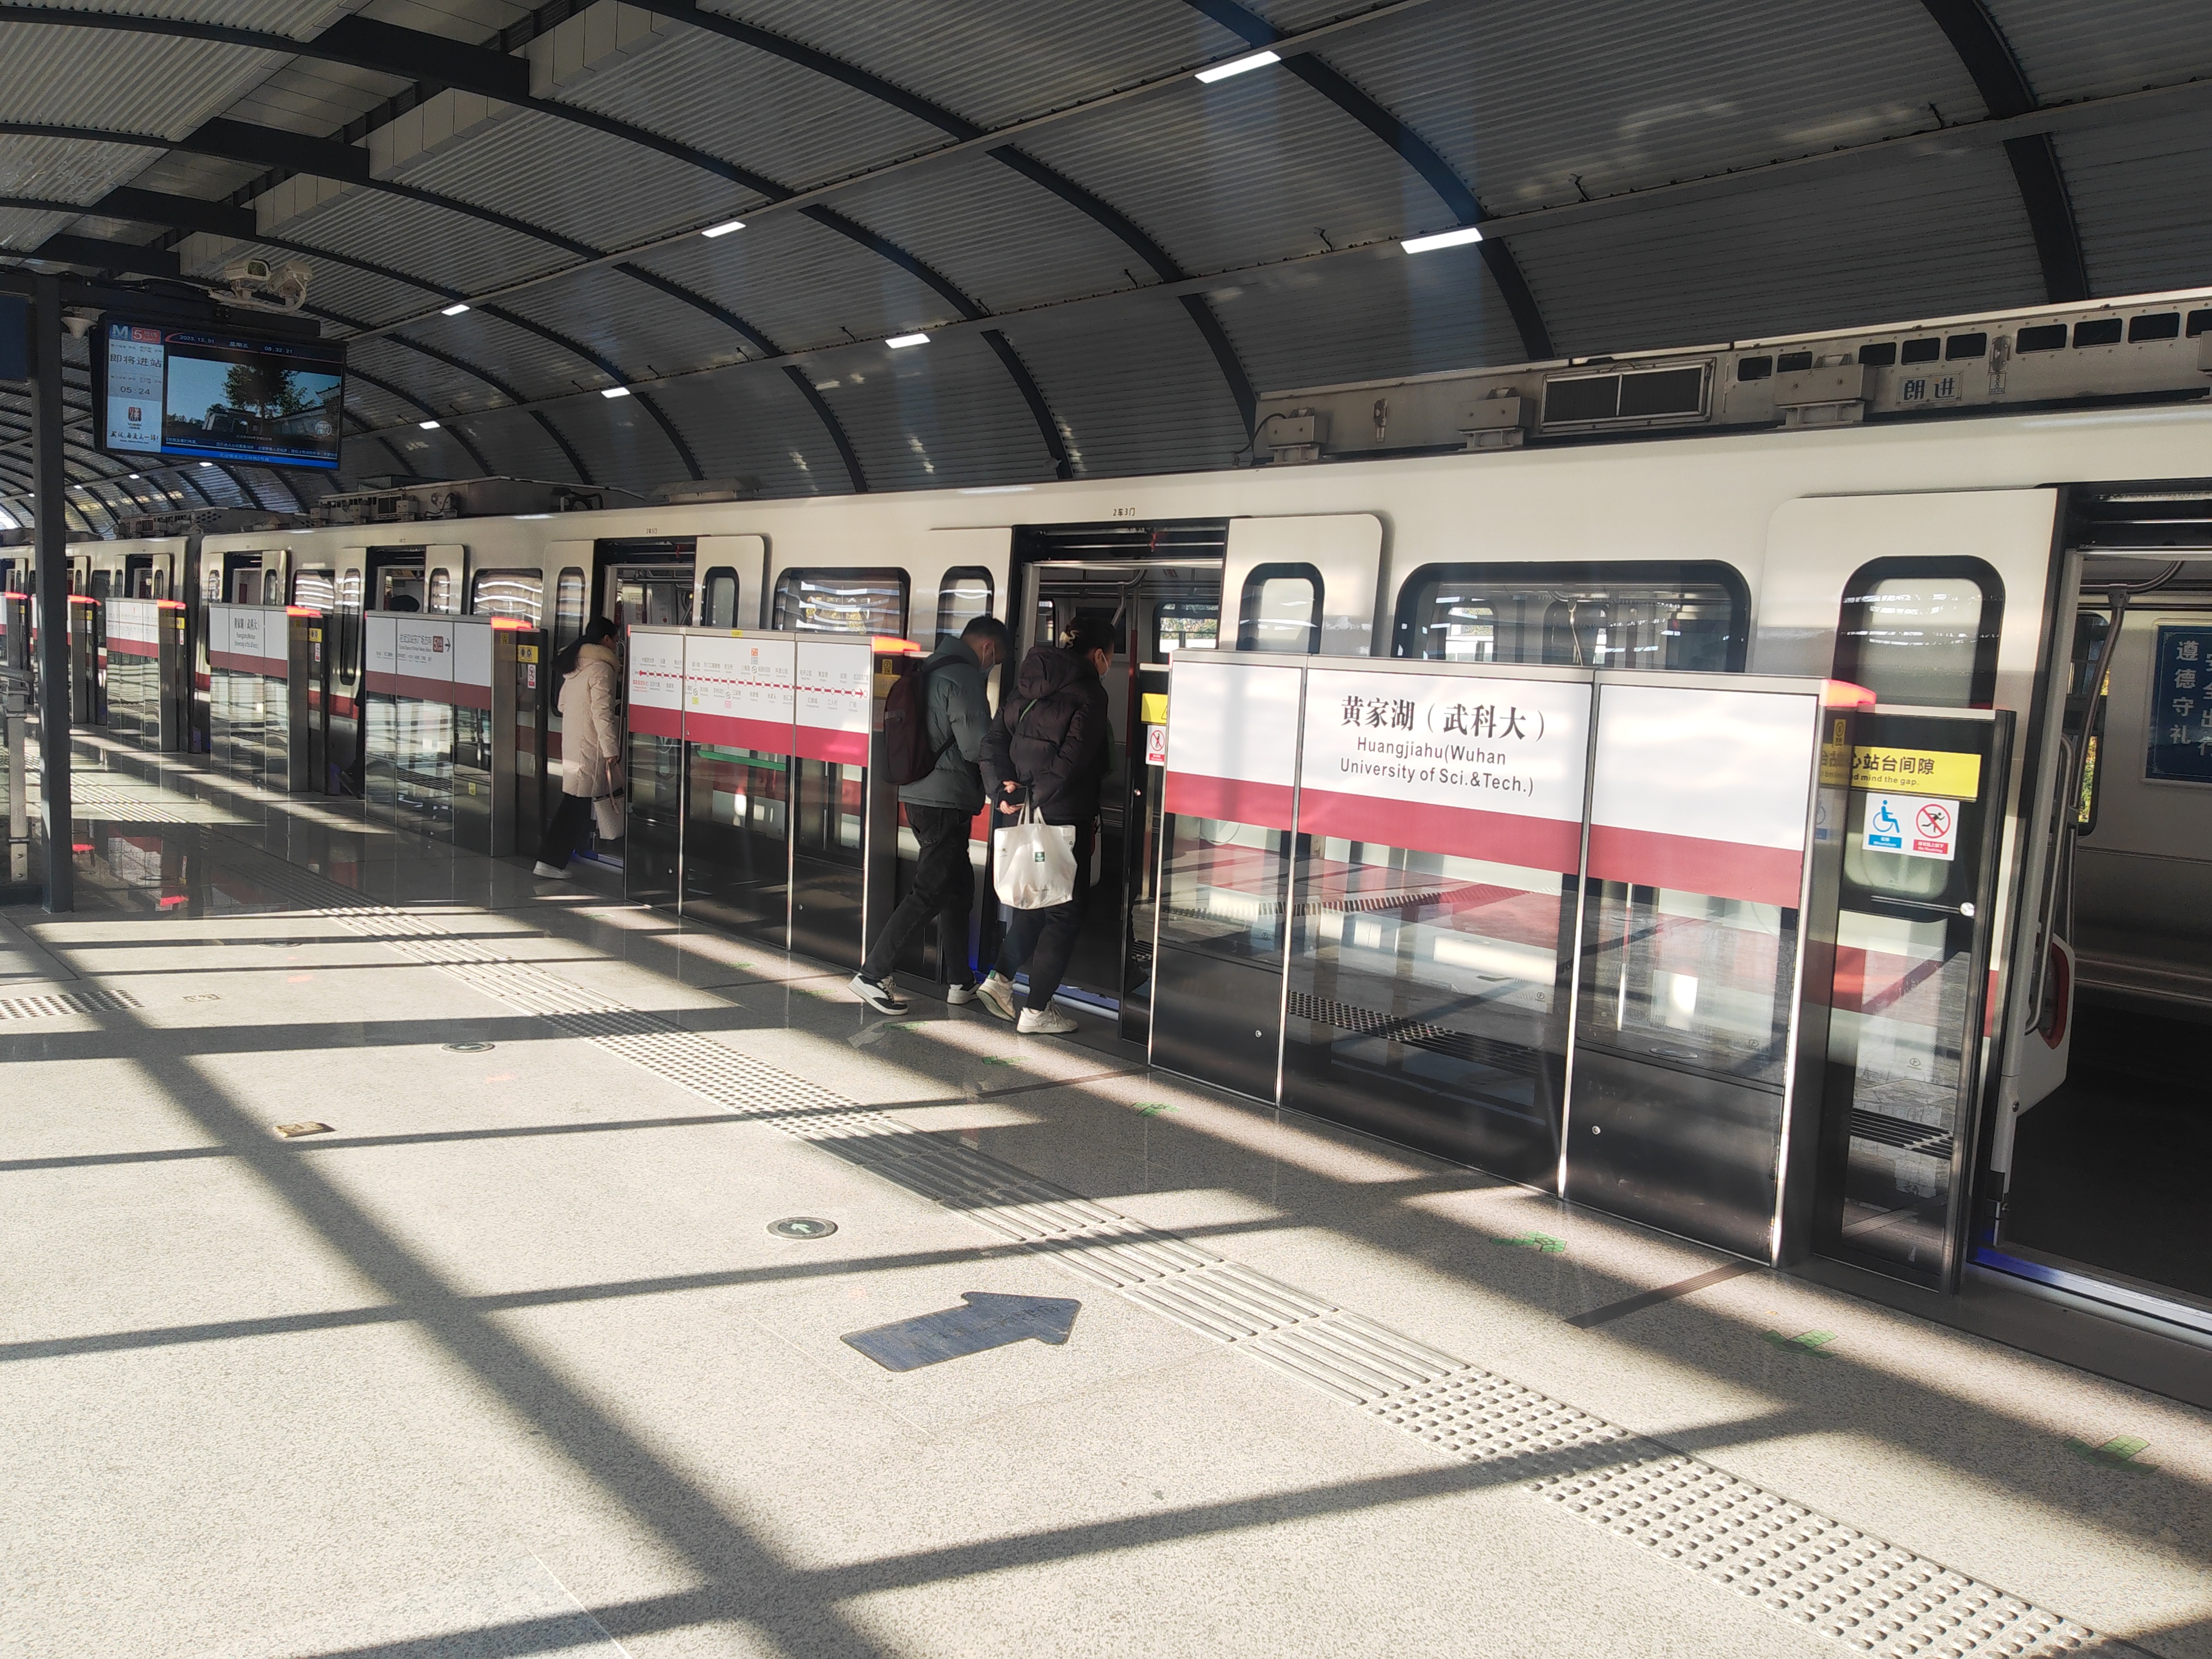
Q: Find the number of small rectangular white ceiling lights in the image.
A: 11